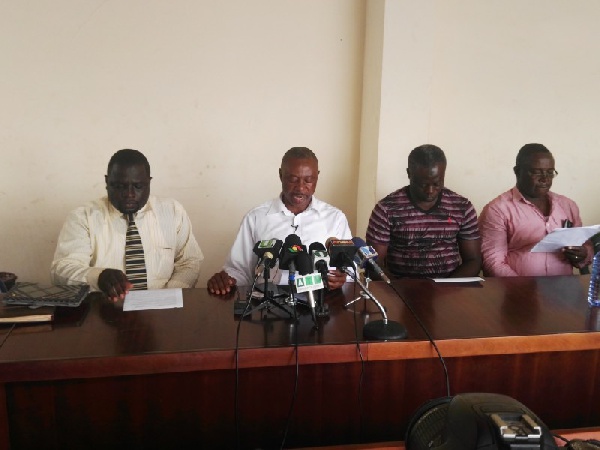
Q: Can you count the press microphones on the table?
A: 6